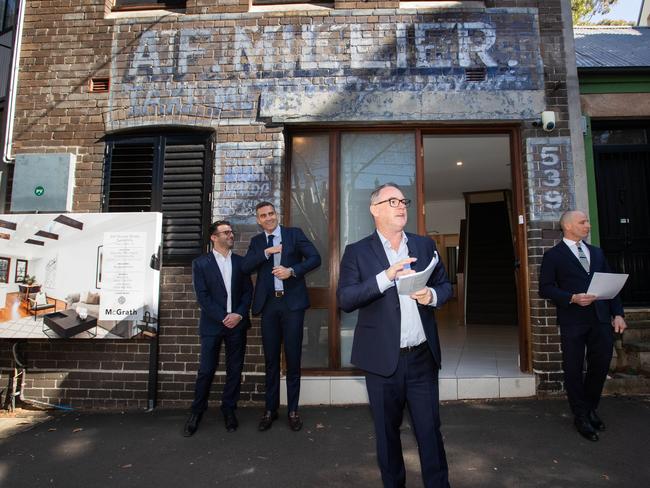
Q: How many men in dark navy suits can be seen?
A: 4